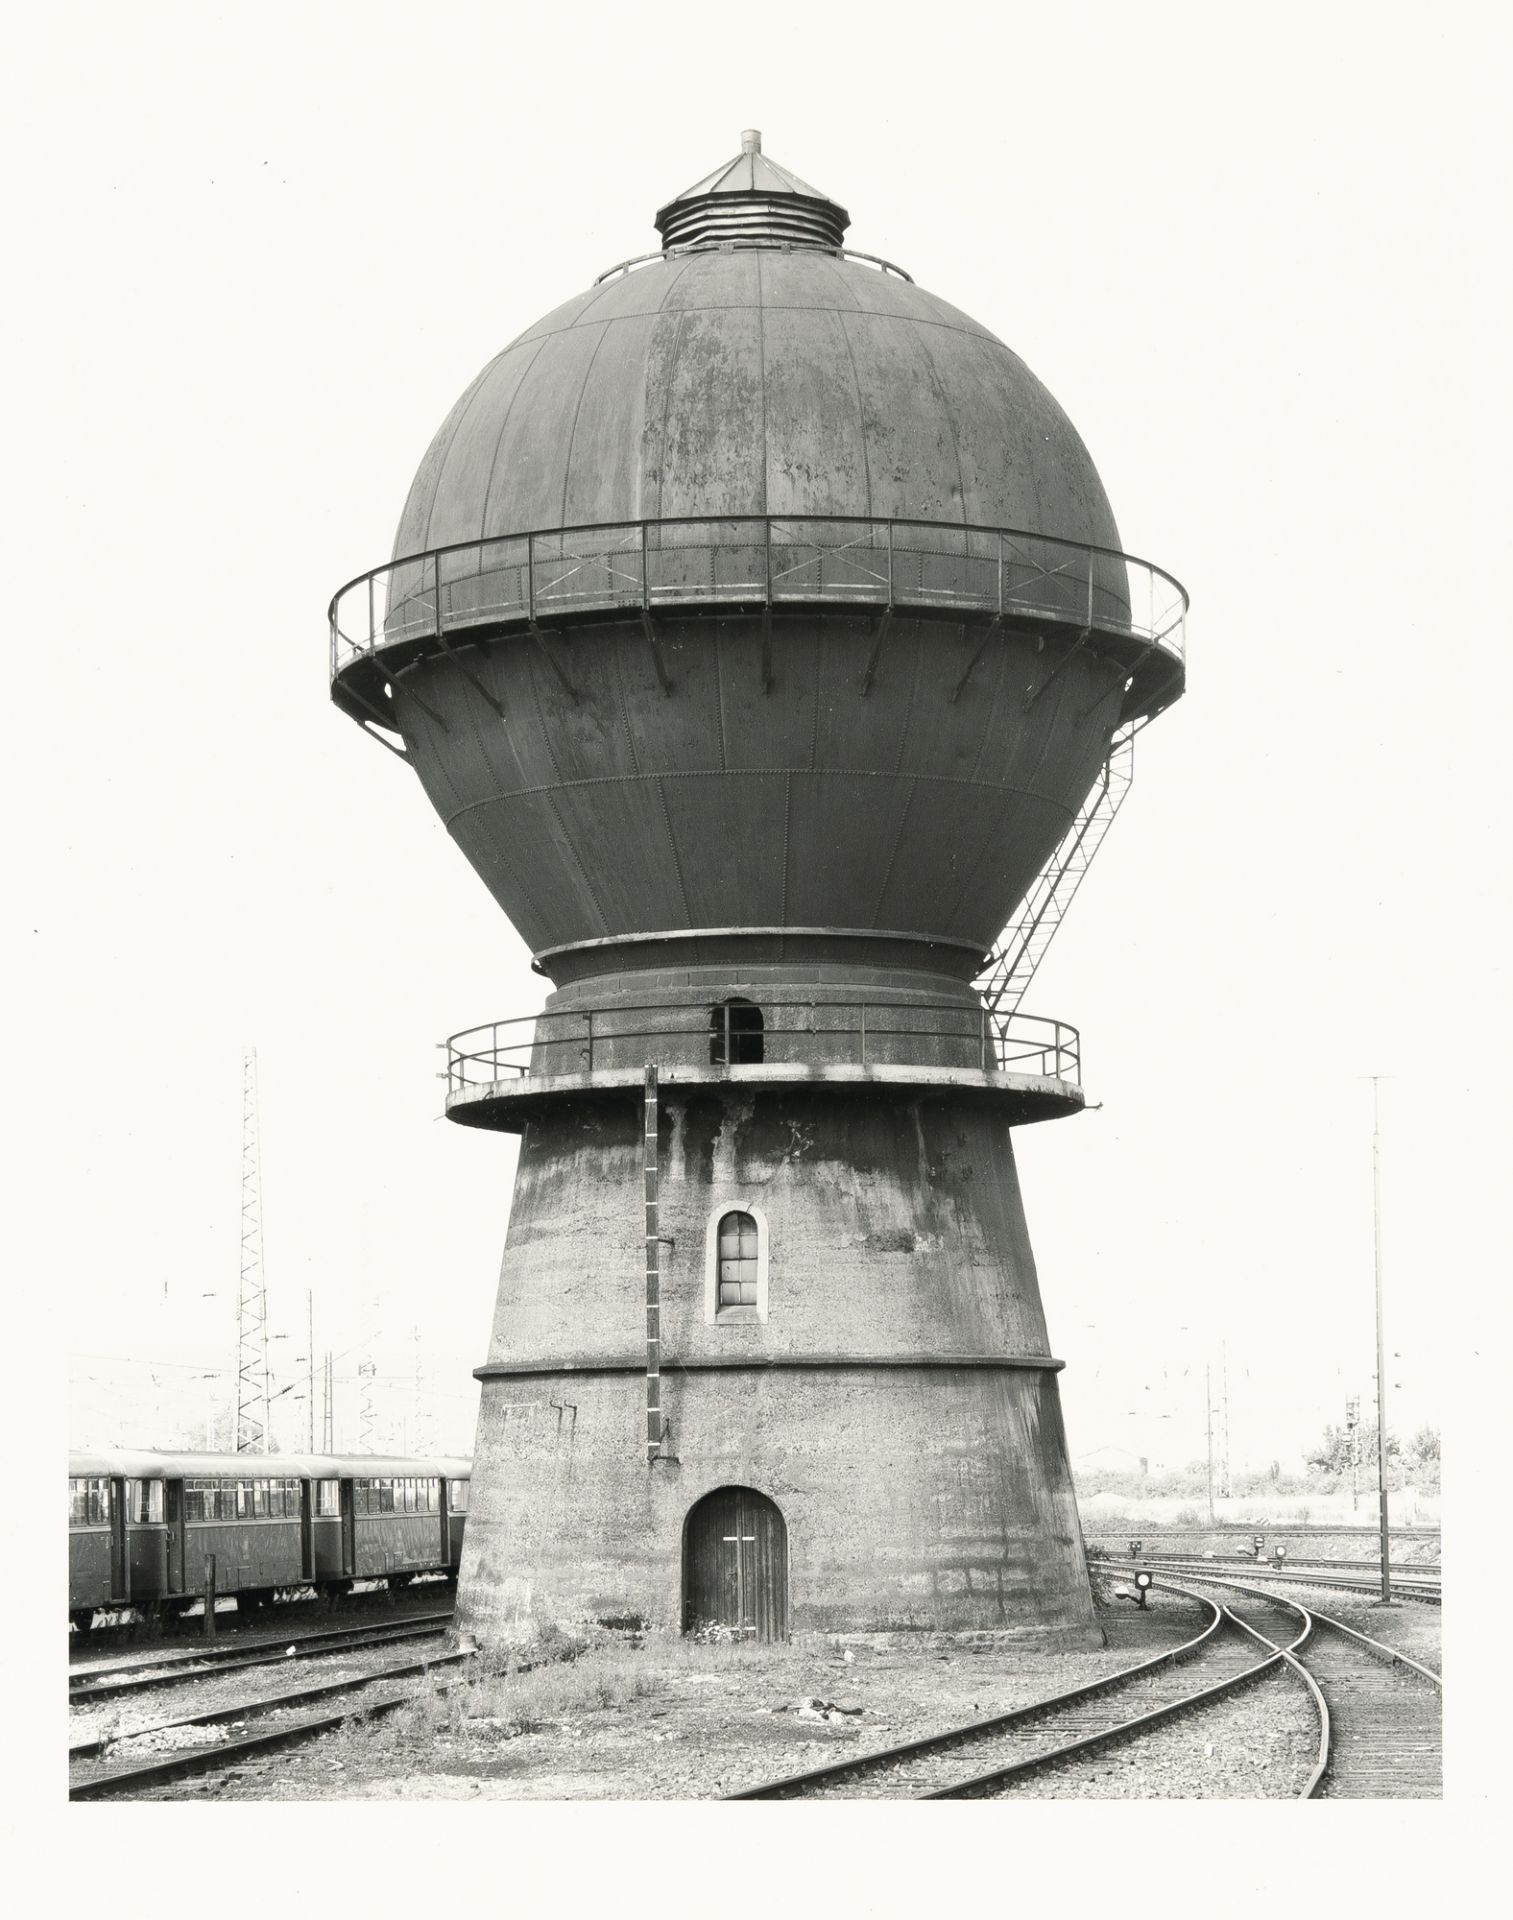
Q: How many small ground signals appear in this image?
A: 4